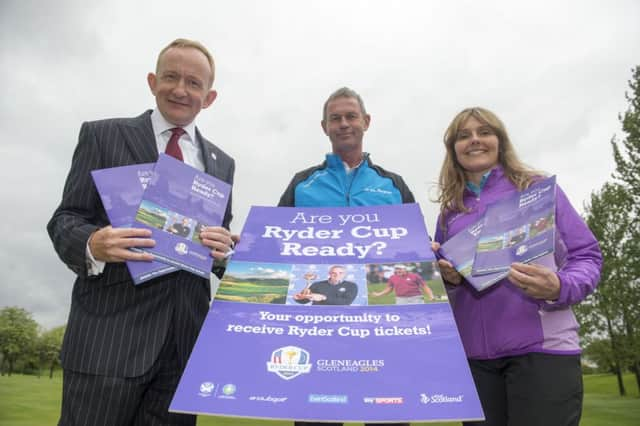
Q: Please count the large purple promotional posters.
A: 1